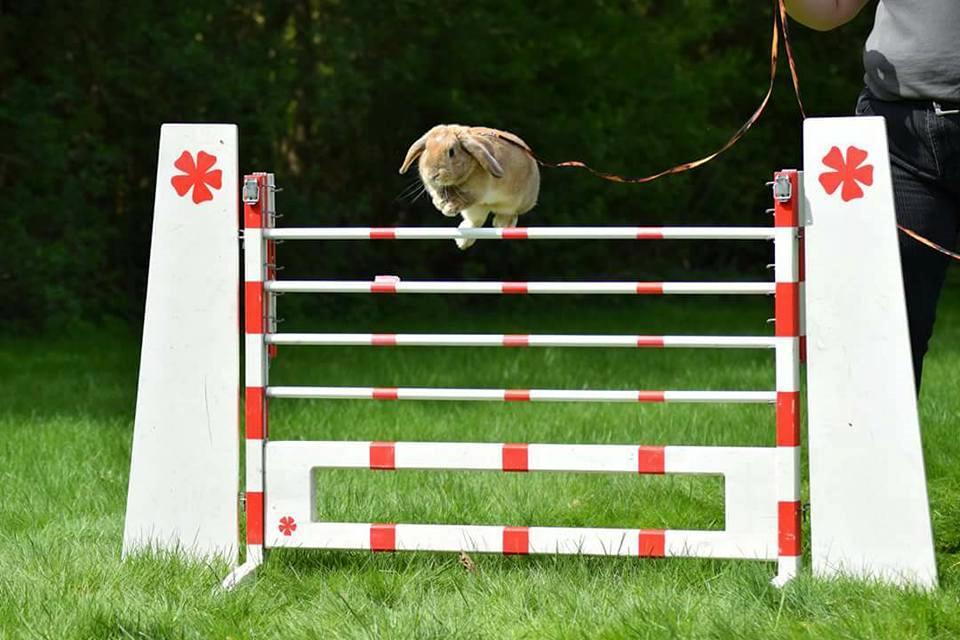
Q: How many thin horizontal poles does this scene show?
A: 4